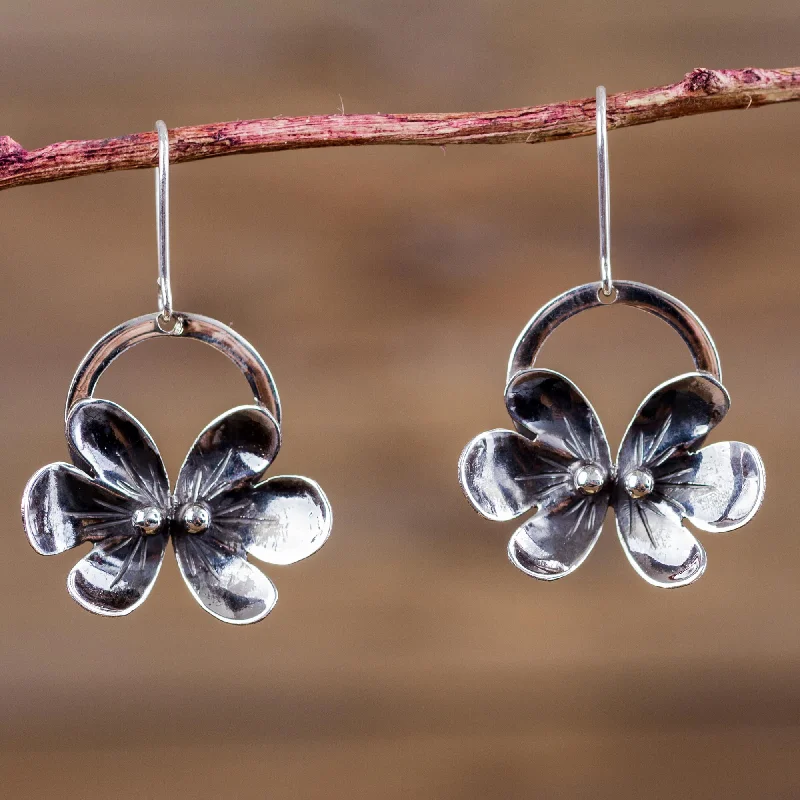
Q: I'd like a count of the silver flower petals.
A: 12